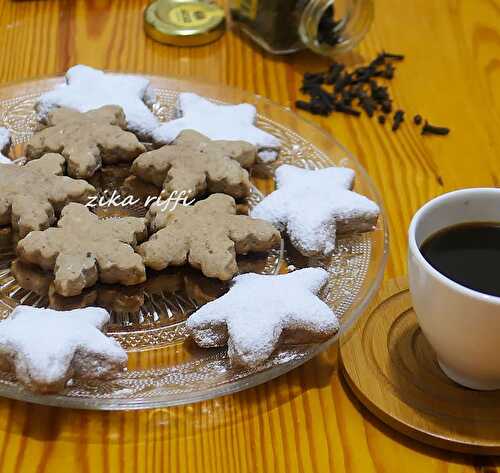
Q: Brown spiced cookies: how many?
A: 5